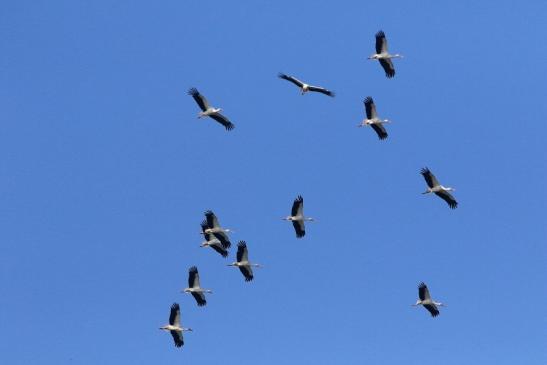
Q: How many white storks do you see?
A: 12